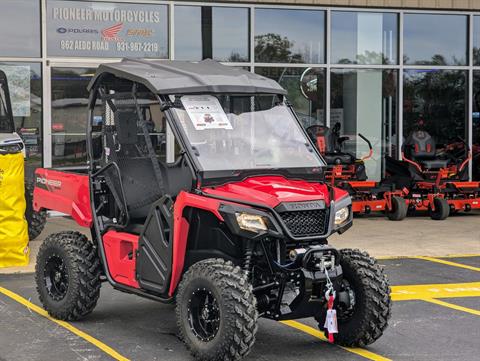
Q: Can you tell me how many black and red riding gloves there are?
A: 0